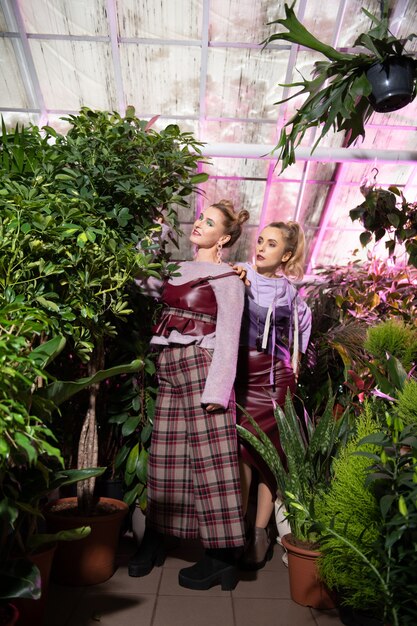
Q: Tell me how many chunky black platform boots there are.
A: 2